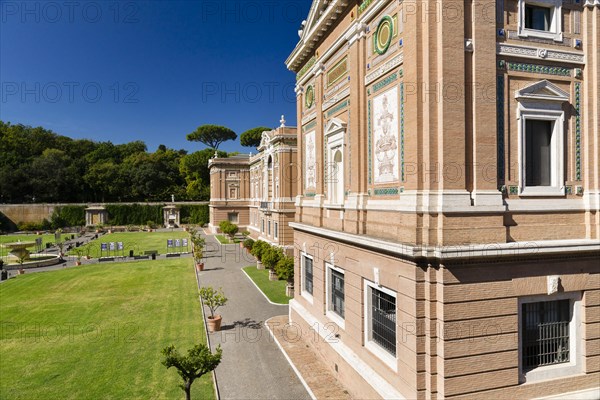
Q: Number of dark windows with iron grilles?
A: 4